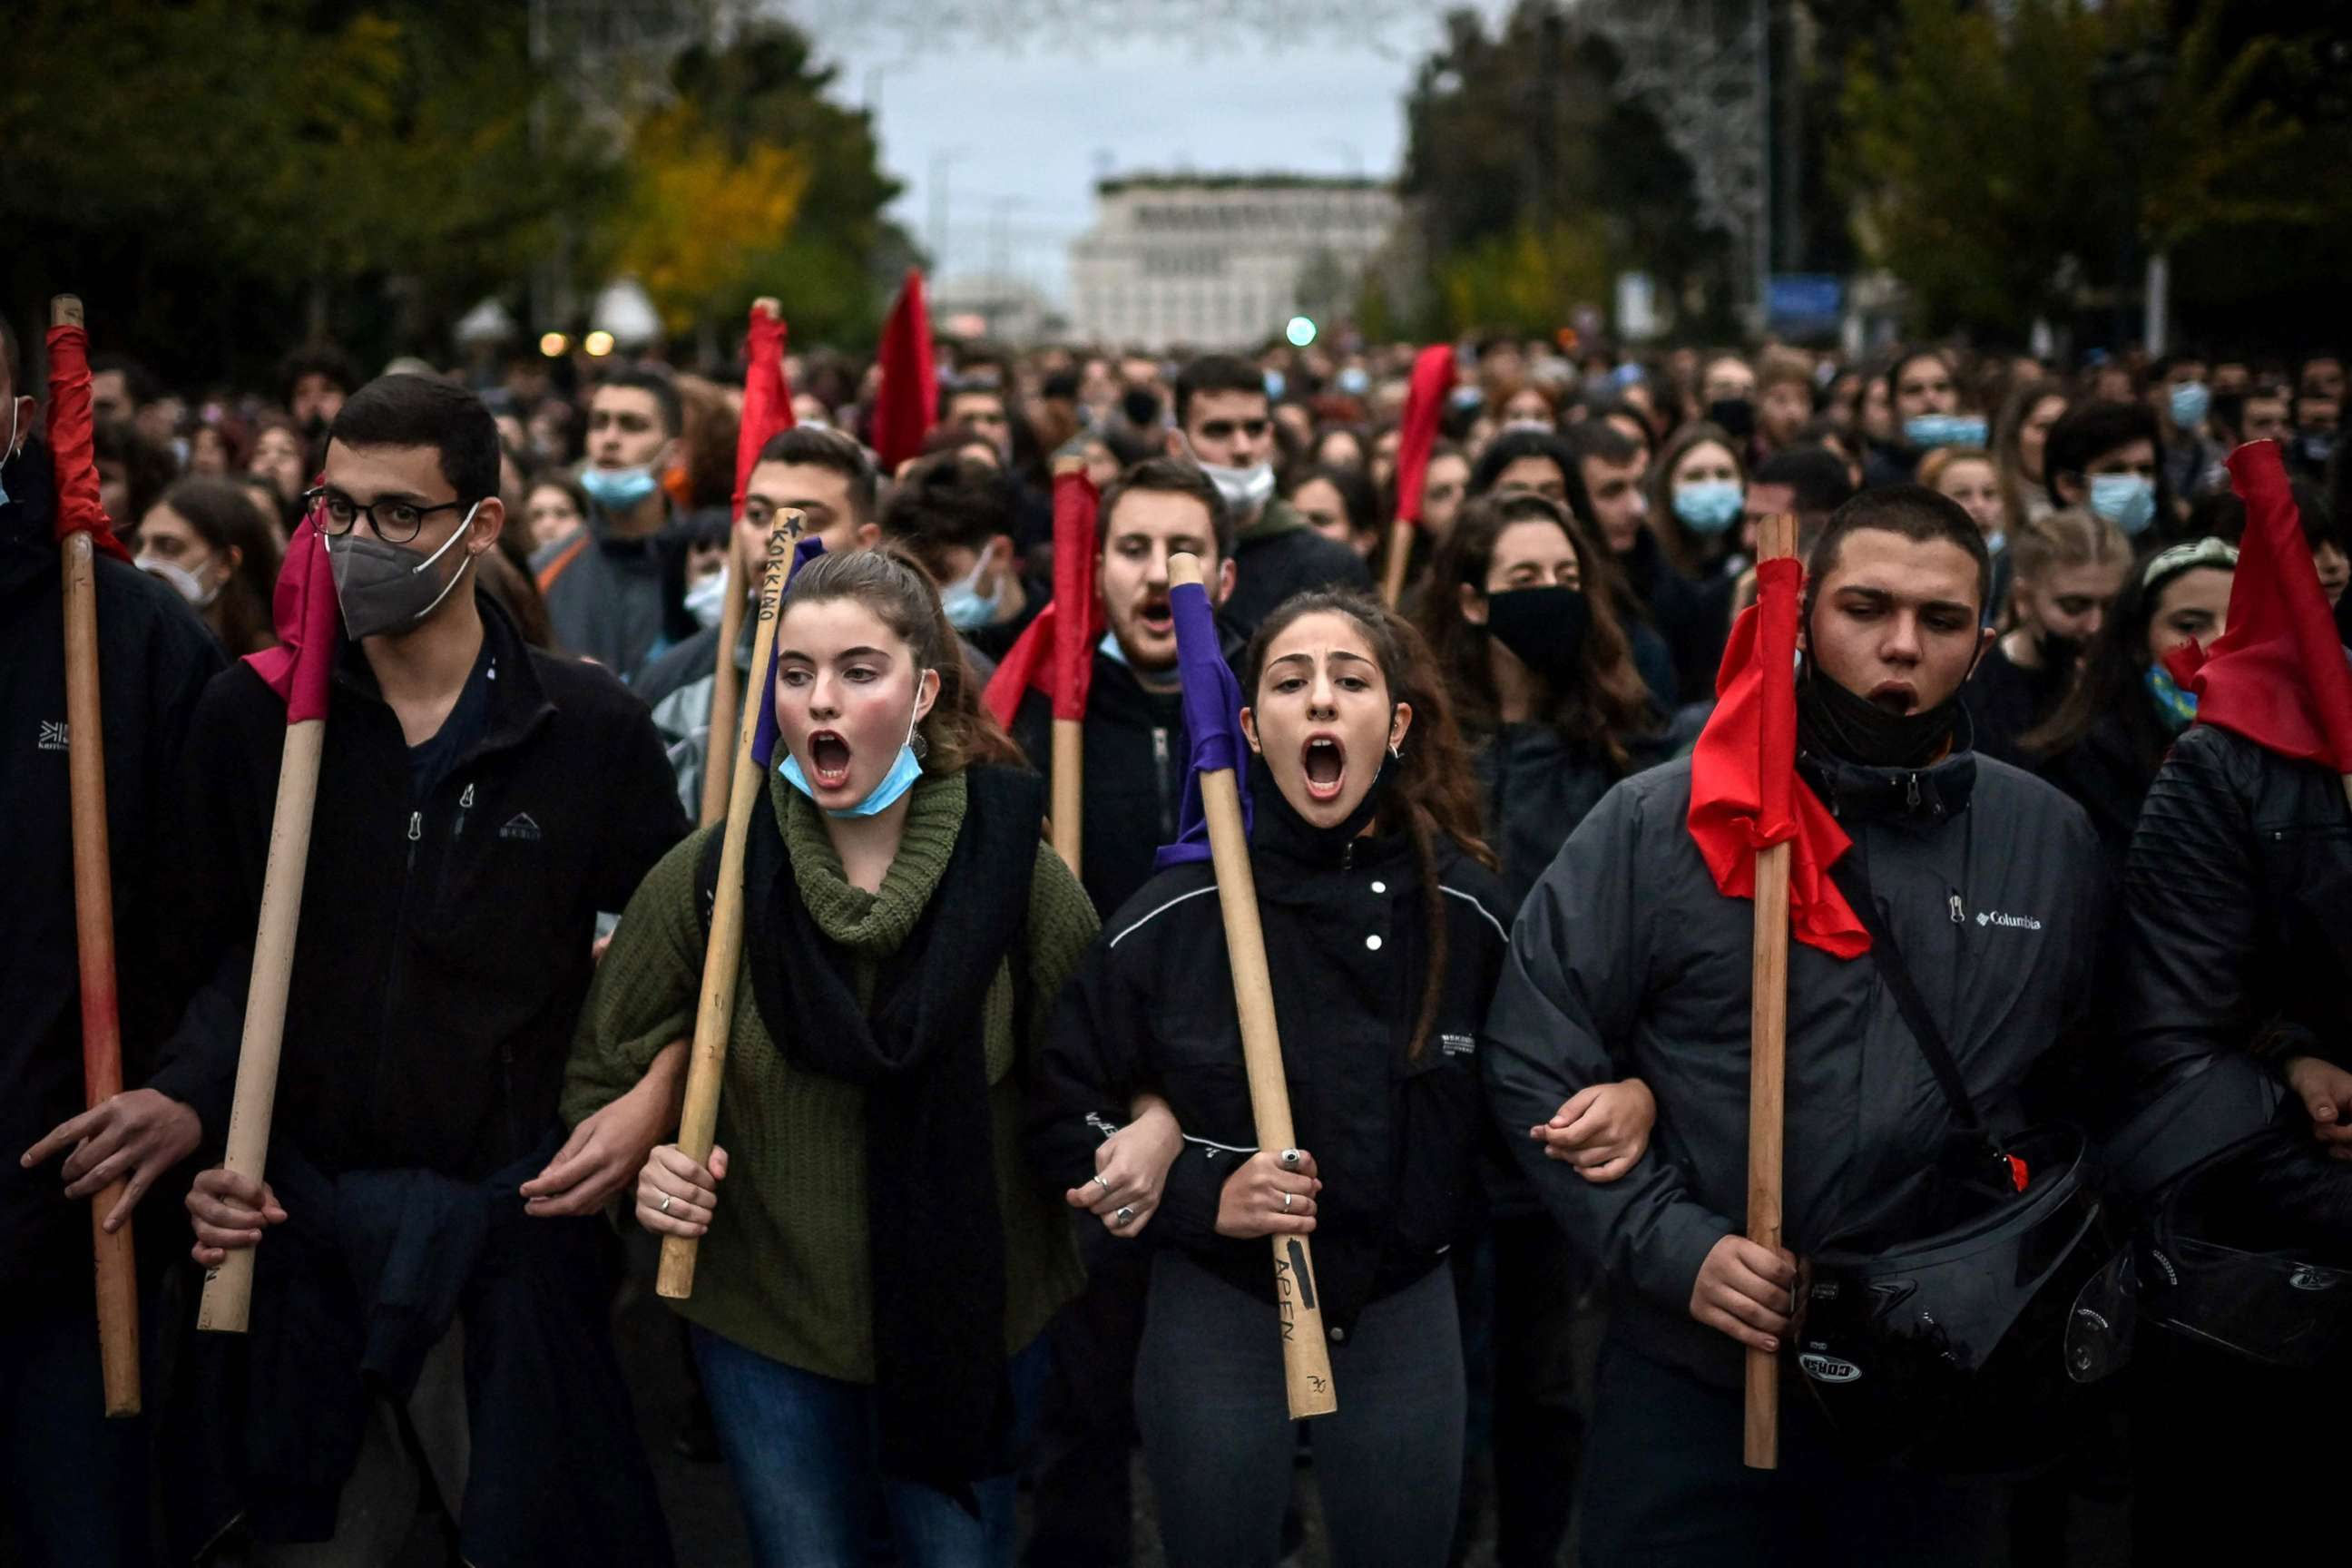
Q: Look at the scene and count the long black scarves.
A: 1